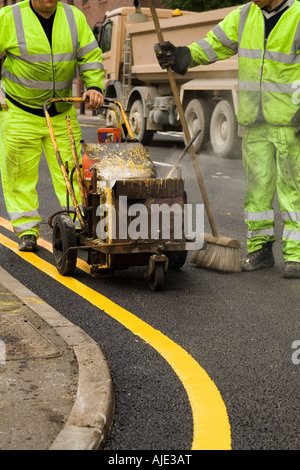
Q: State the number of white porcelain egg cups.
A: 0